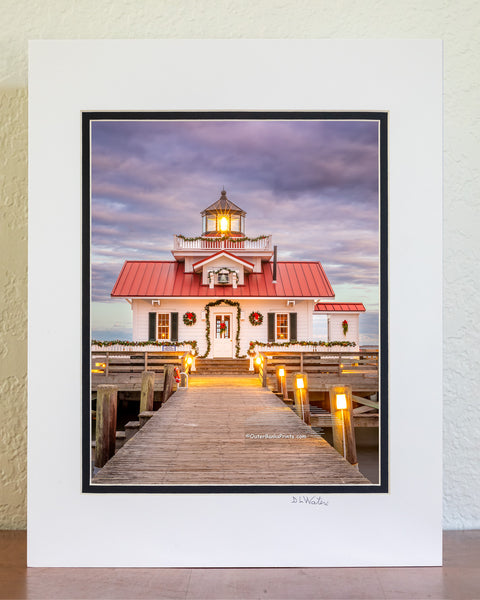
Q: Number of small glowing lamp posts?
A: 5